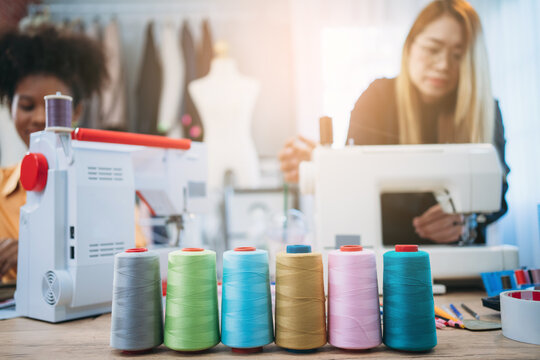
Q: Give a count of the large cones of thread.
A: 6